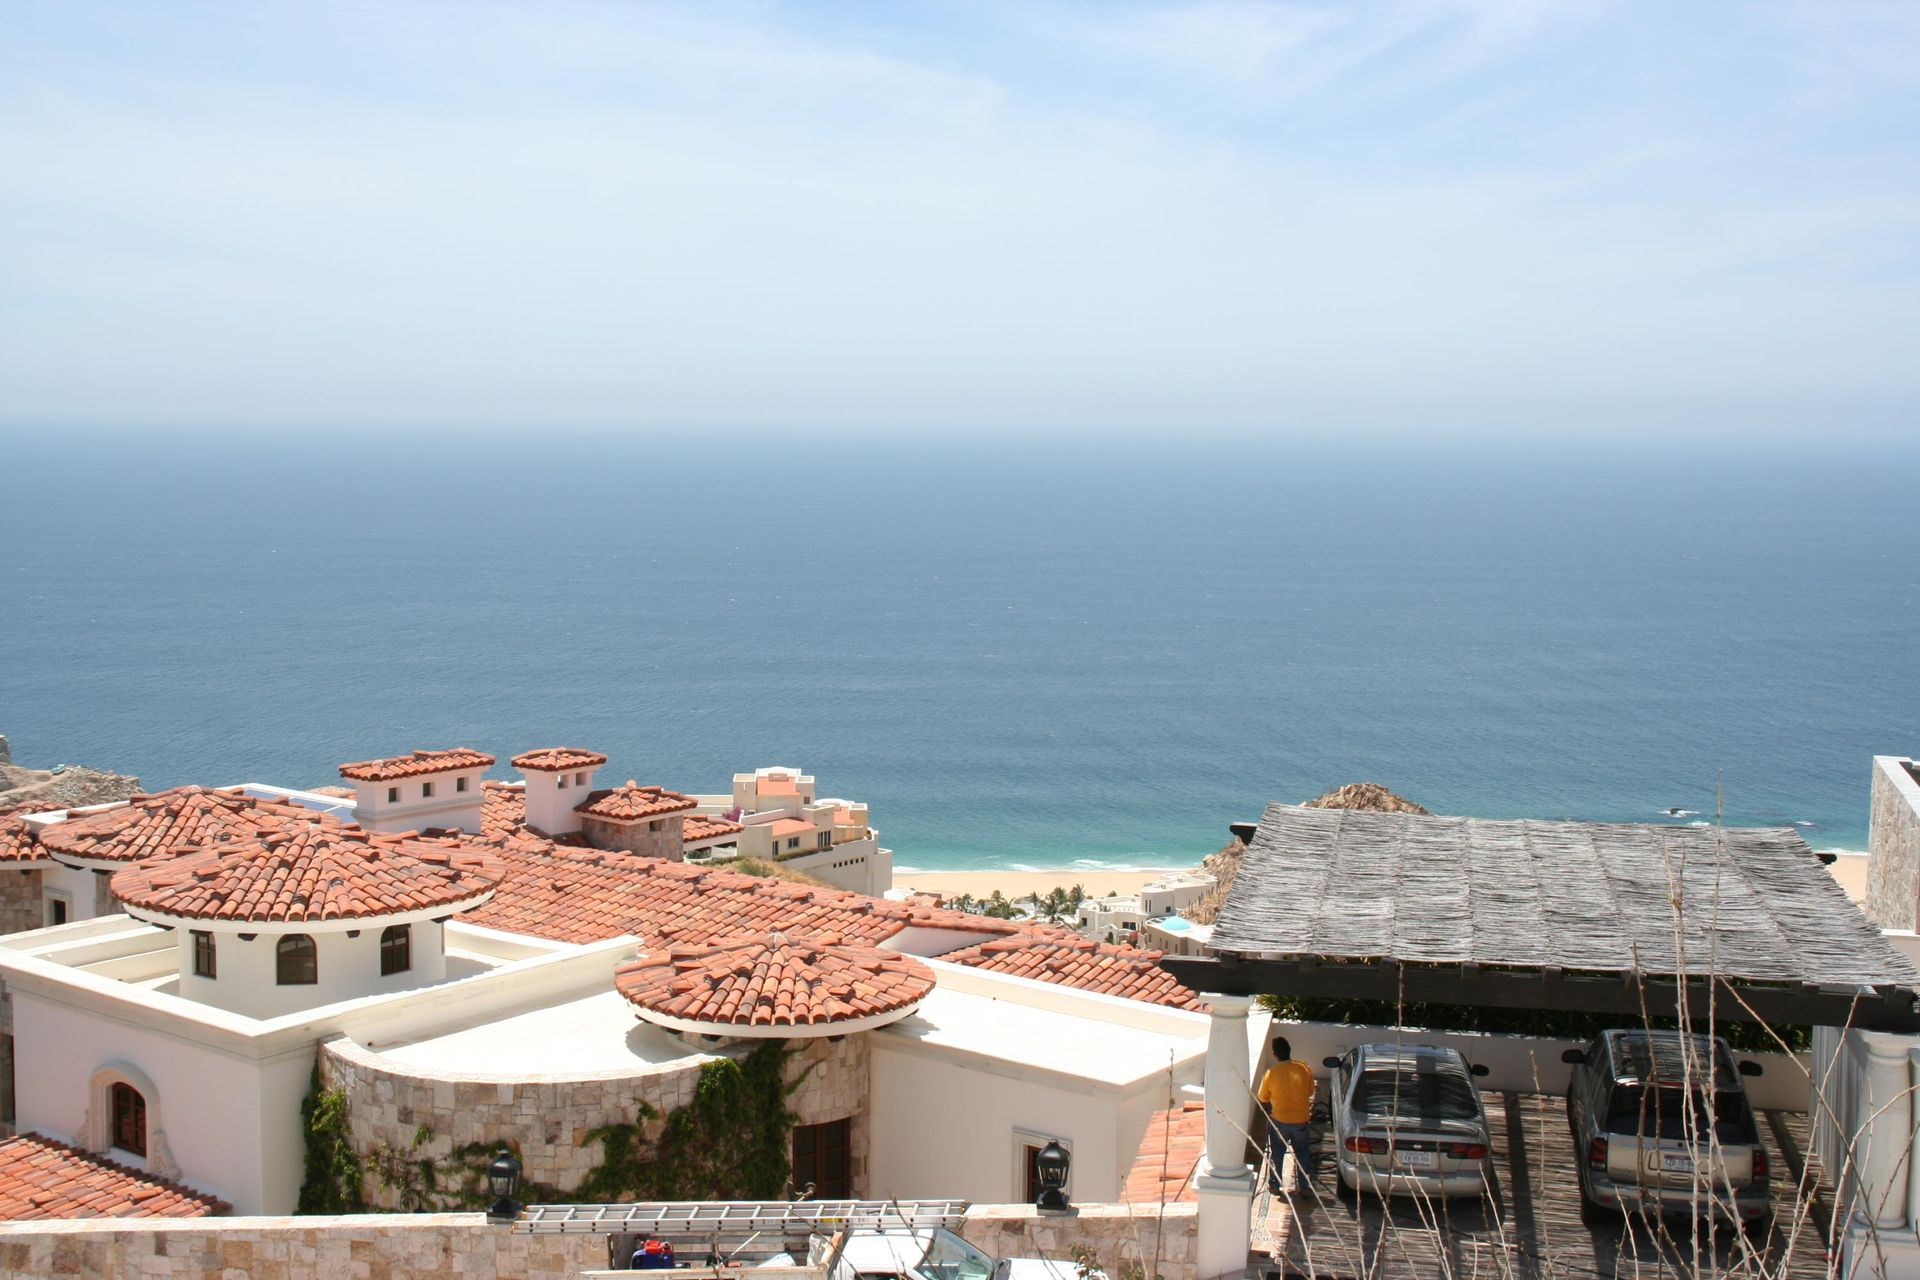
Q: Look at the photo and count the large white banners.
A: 0